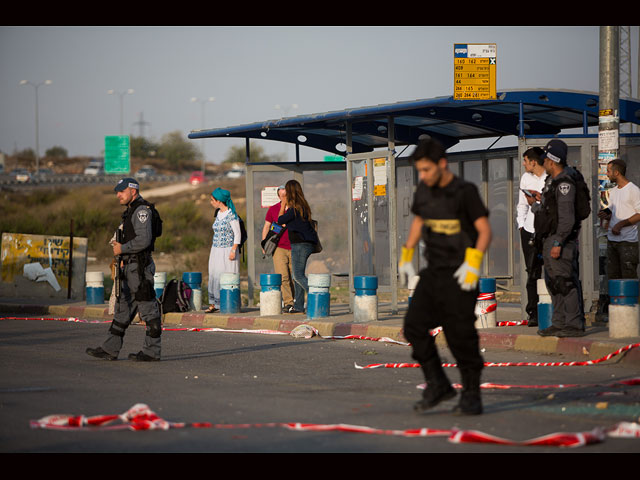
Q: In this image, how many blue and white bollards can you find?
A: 11